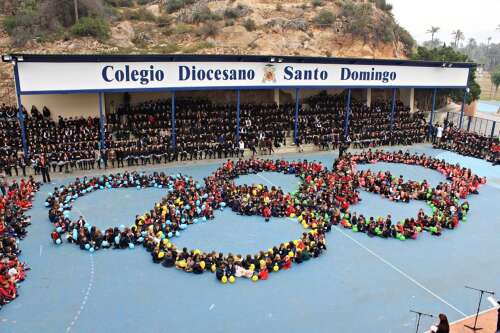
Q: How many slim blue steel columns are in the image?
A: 9